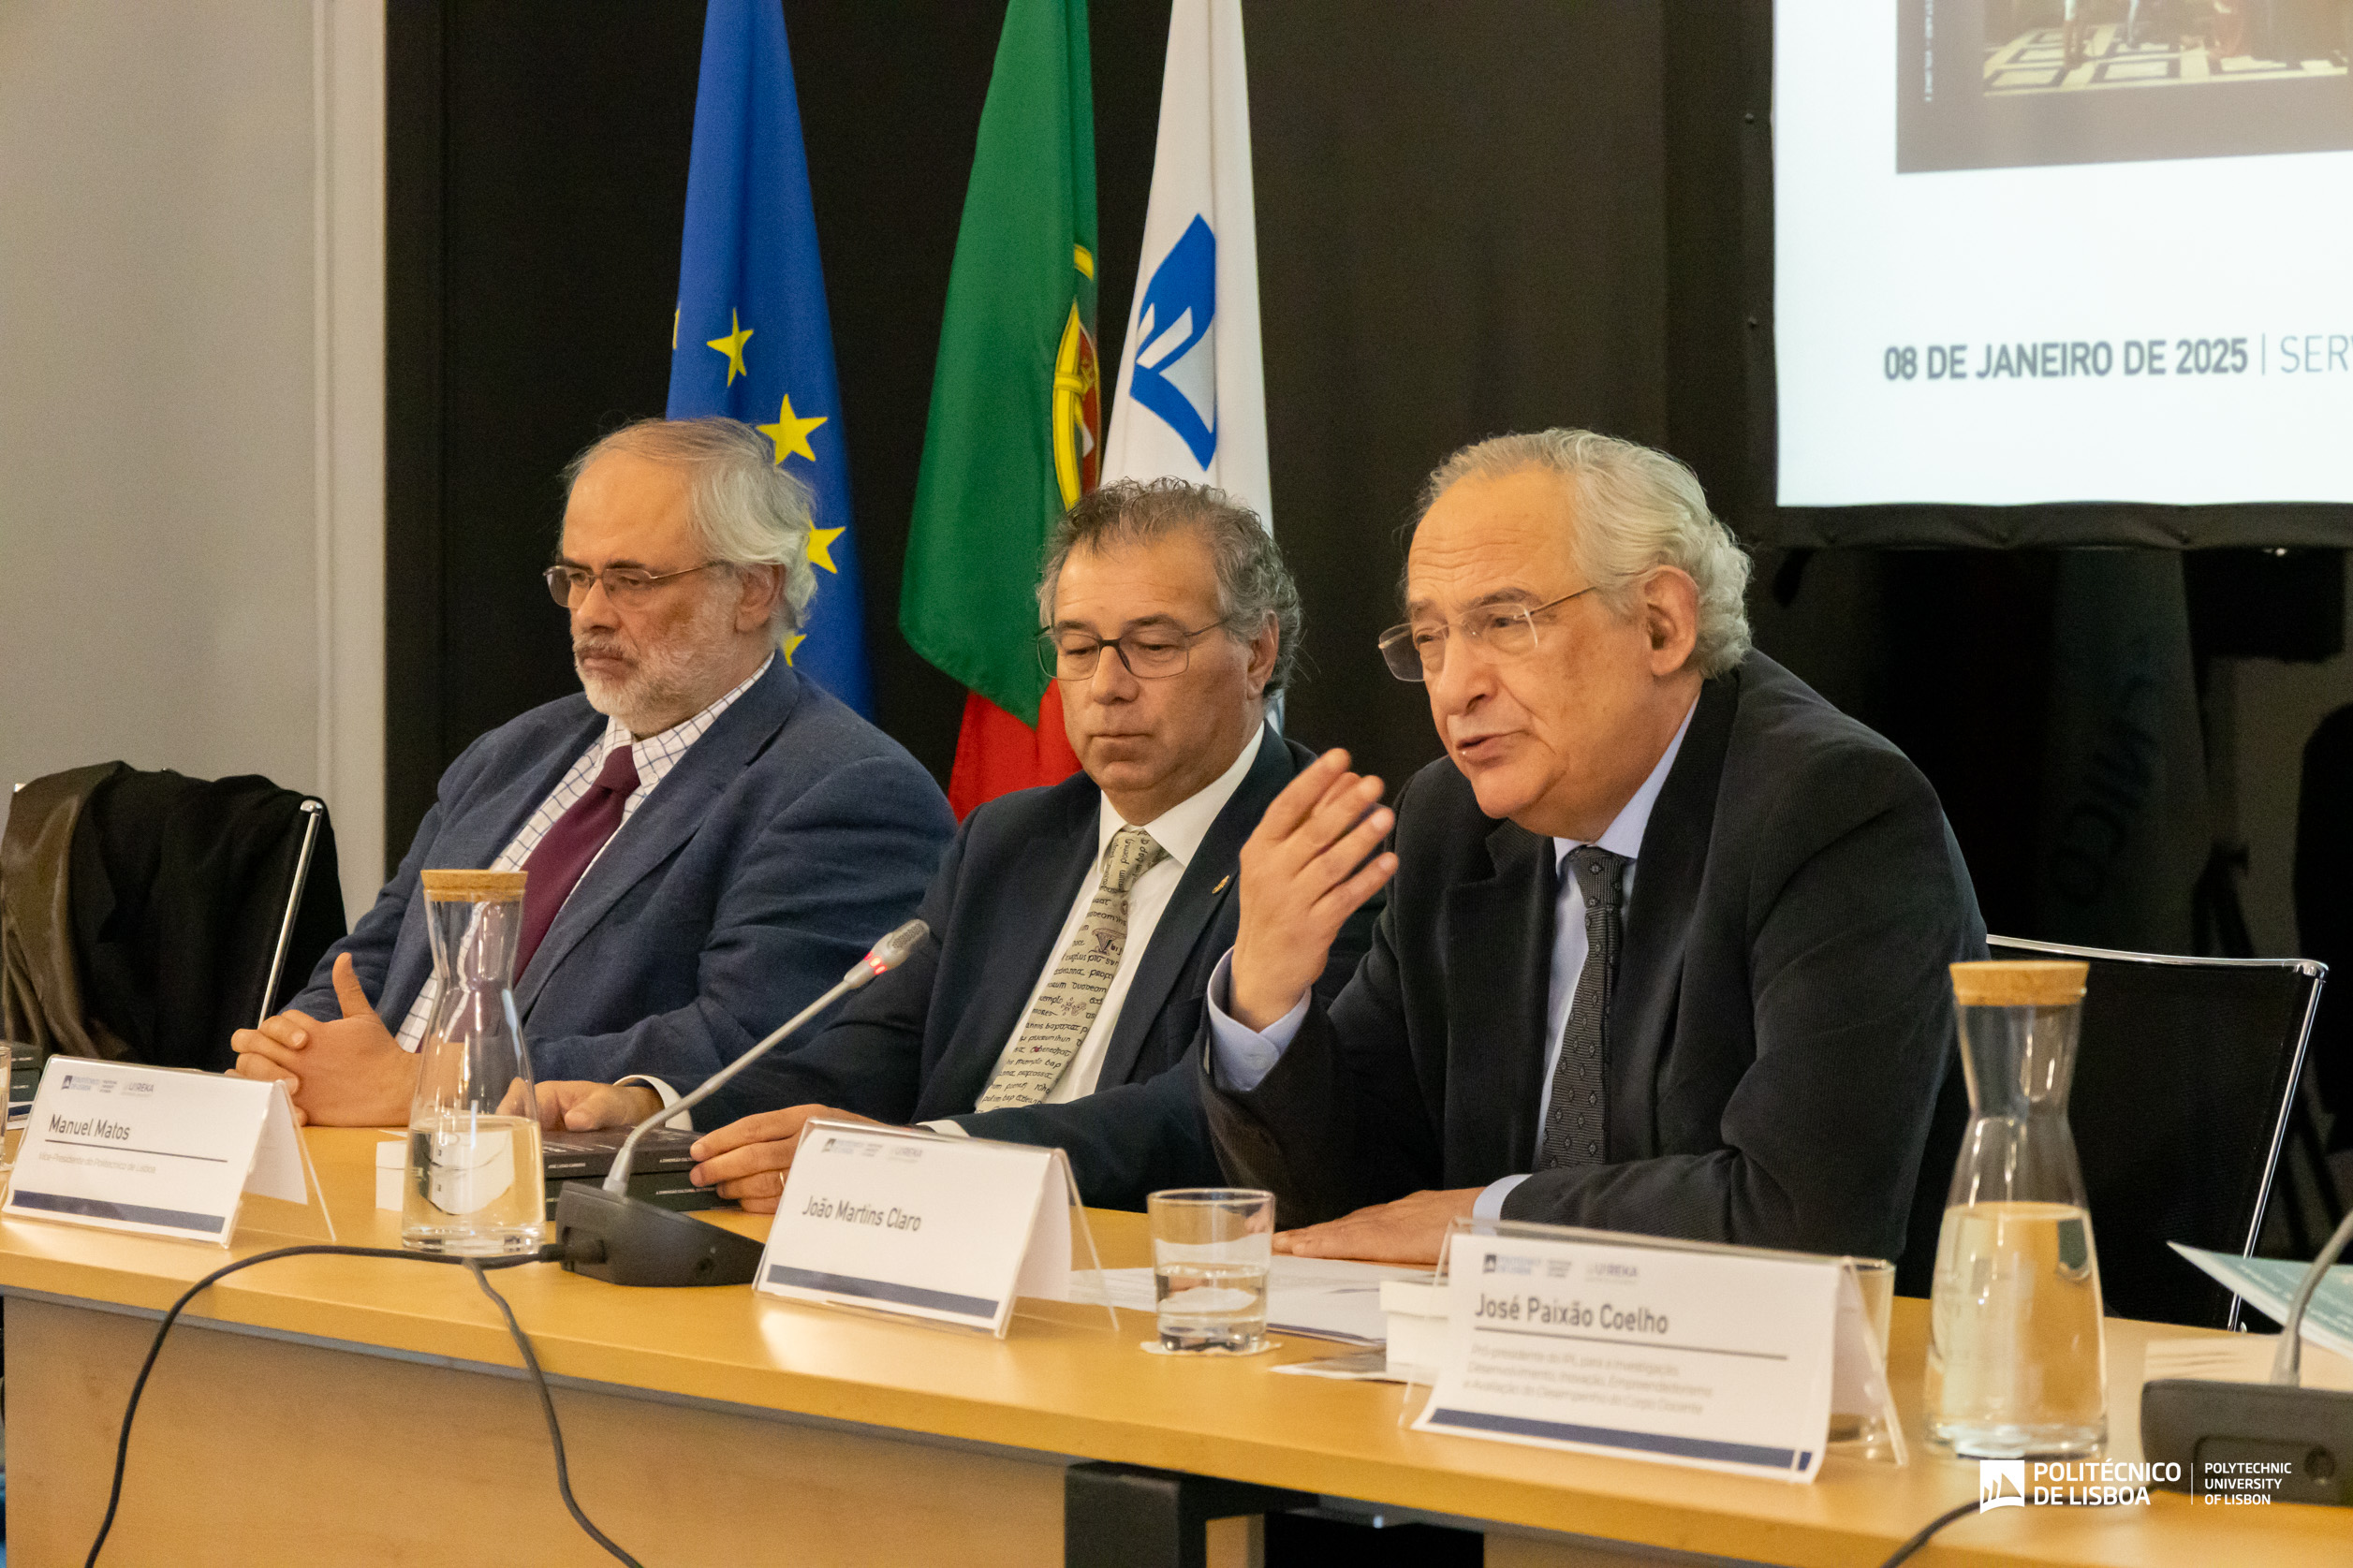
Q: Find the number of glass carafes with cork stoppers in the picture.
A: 2